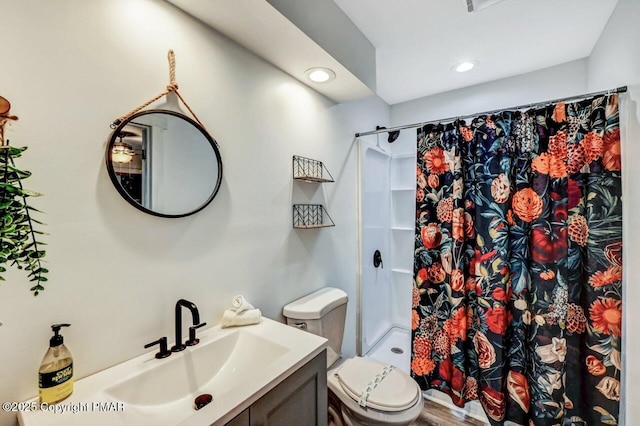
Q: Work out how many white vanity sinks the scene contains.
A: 1